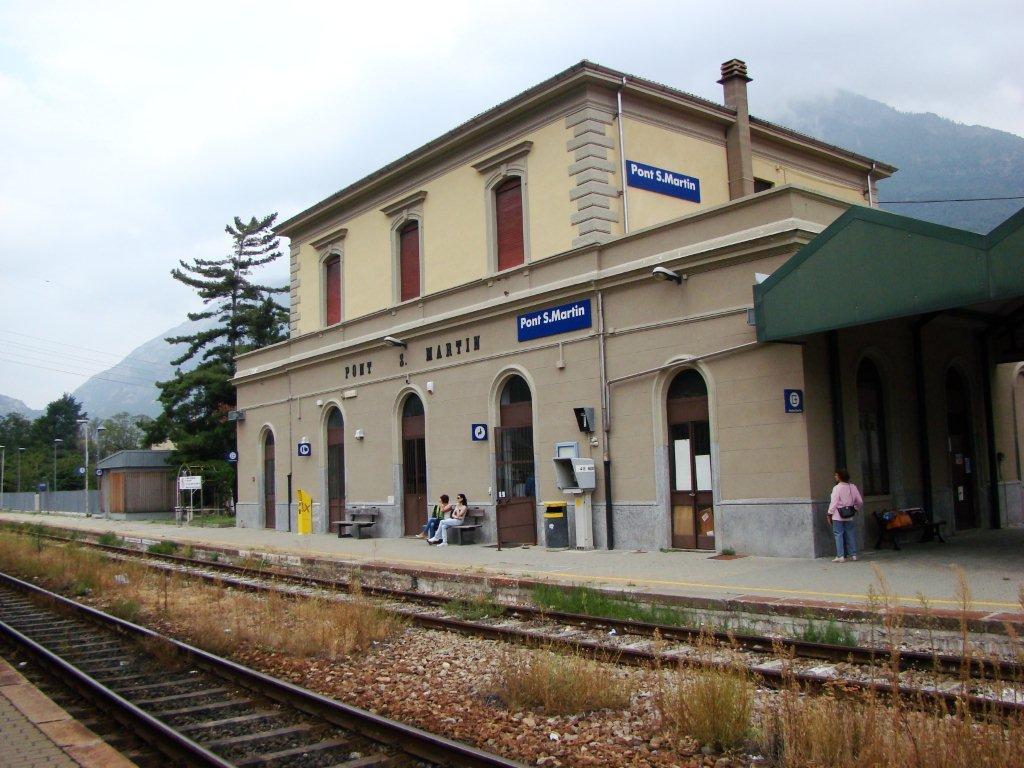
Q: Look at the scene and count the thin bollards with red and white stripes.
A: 0